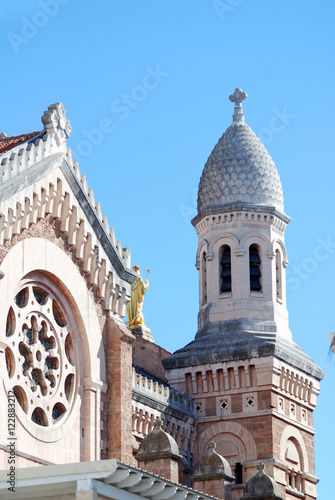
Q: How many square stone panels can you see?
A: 6